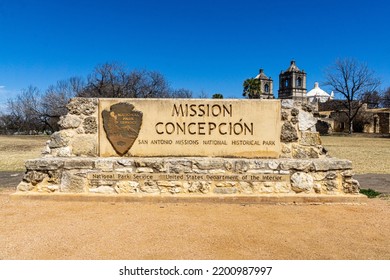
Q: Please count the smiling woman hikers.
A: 0